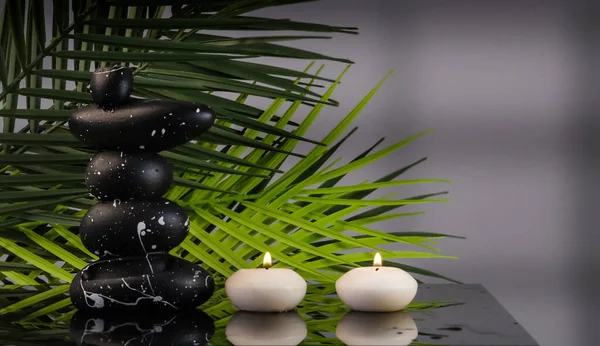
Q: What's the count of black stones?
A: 5